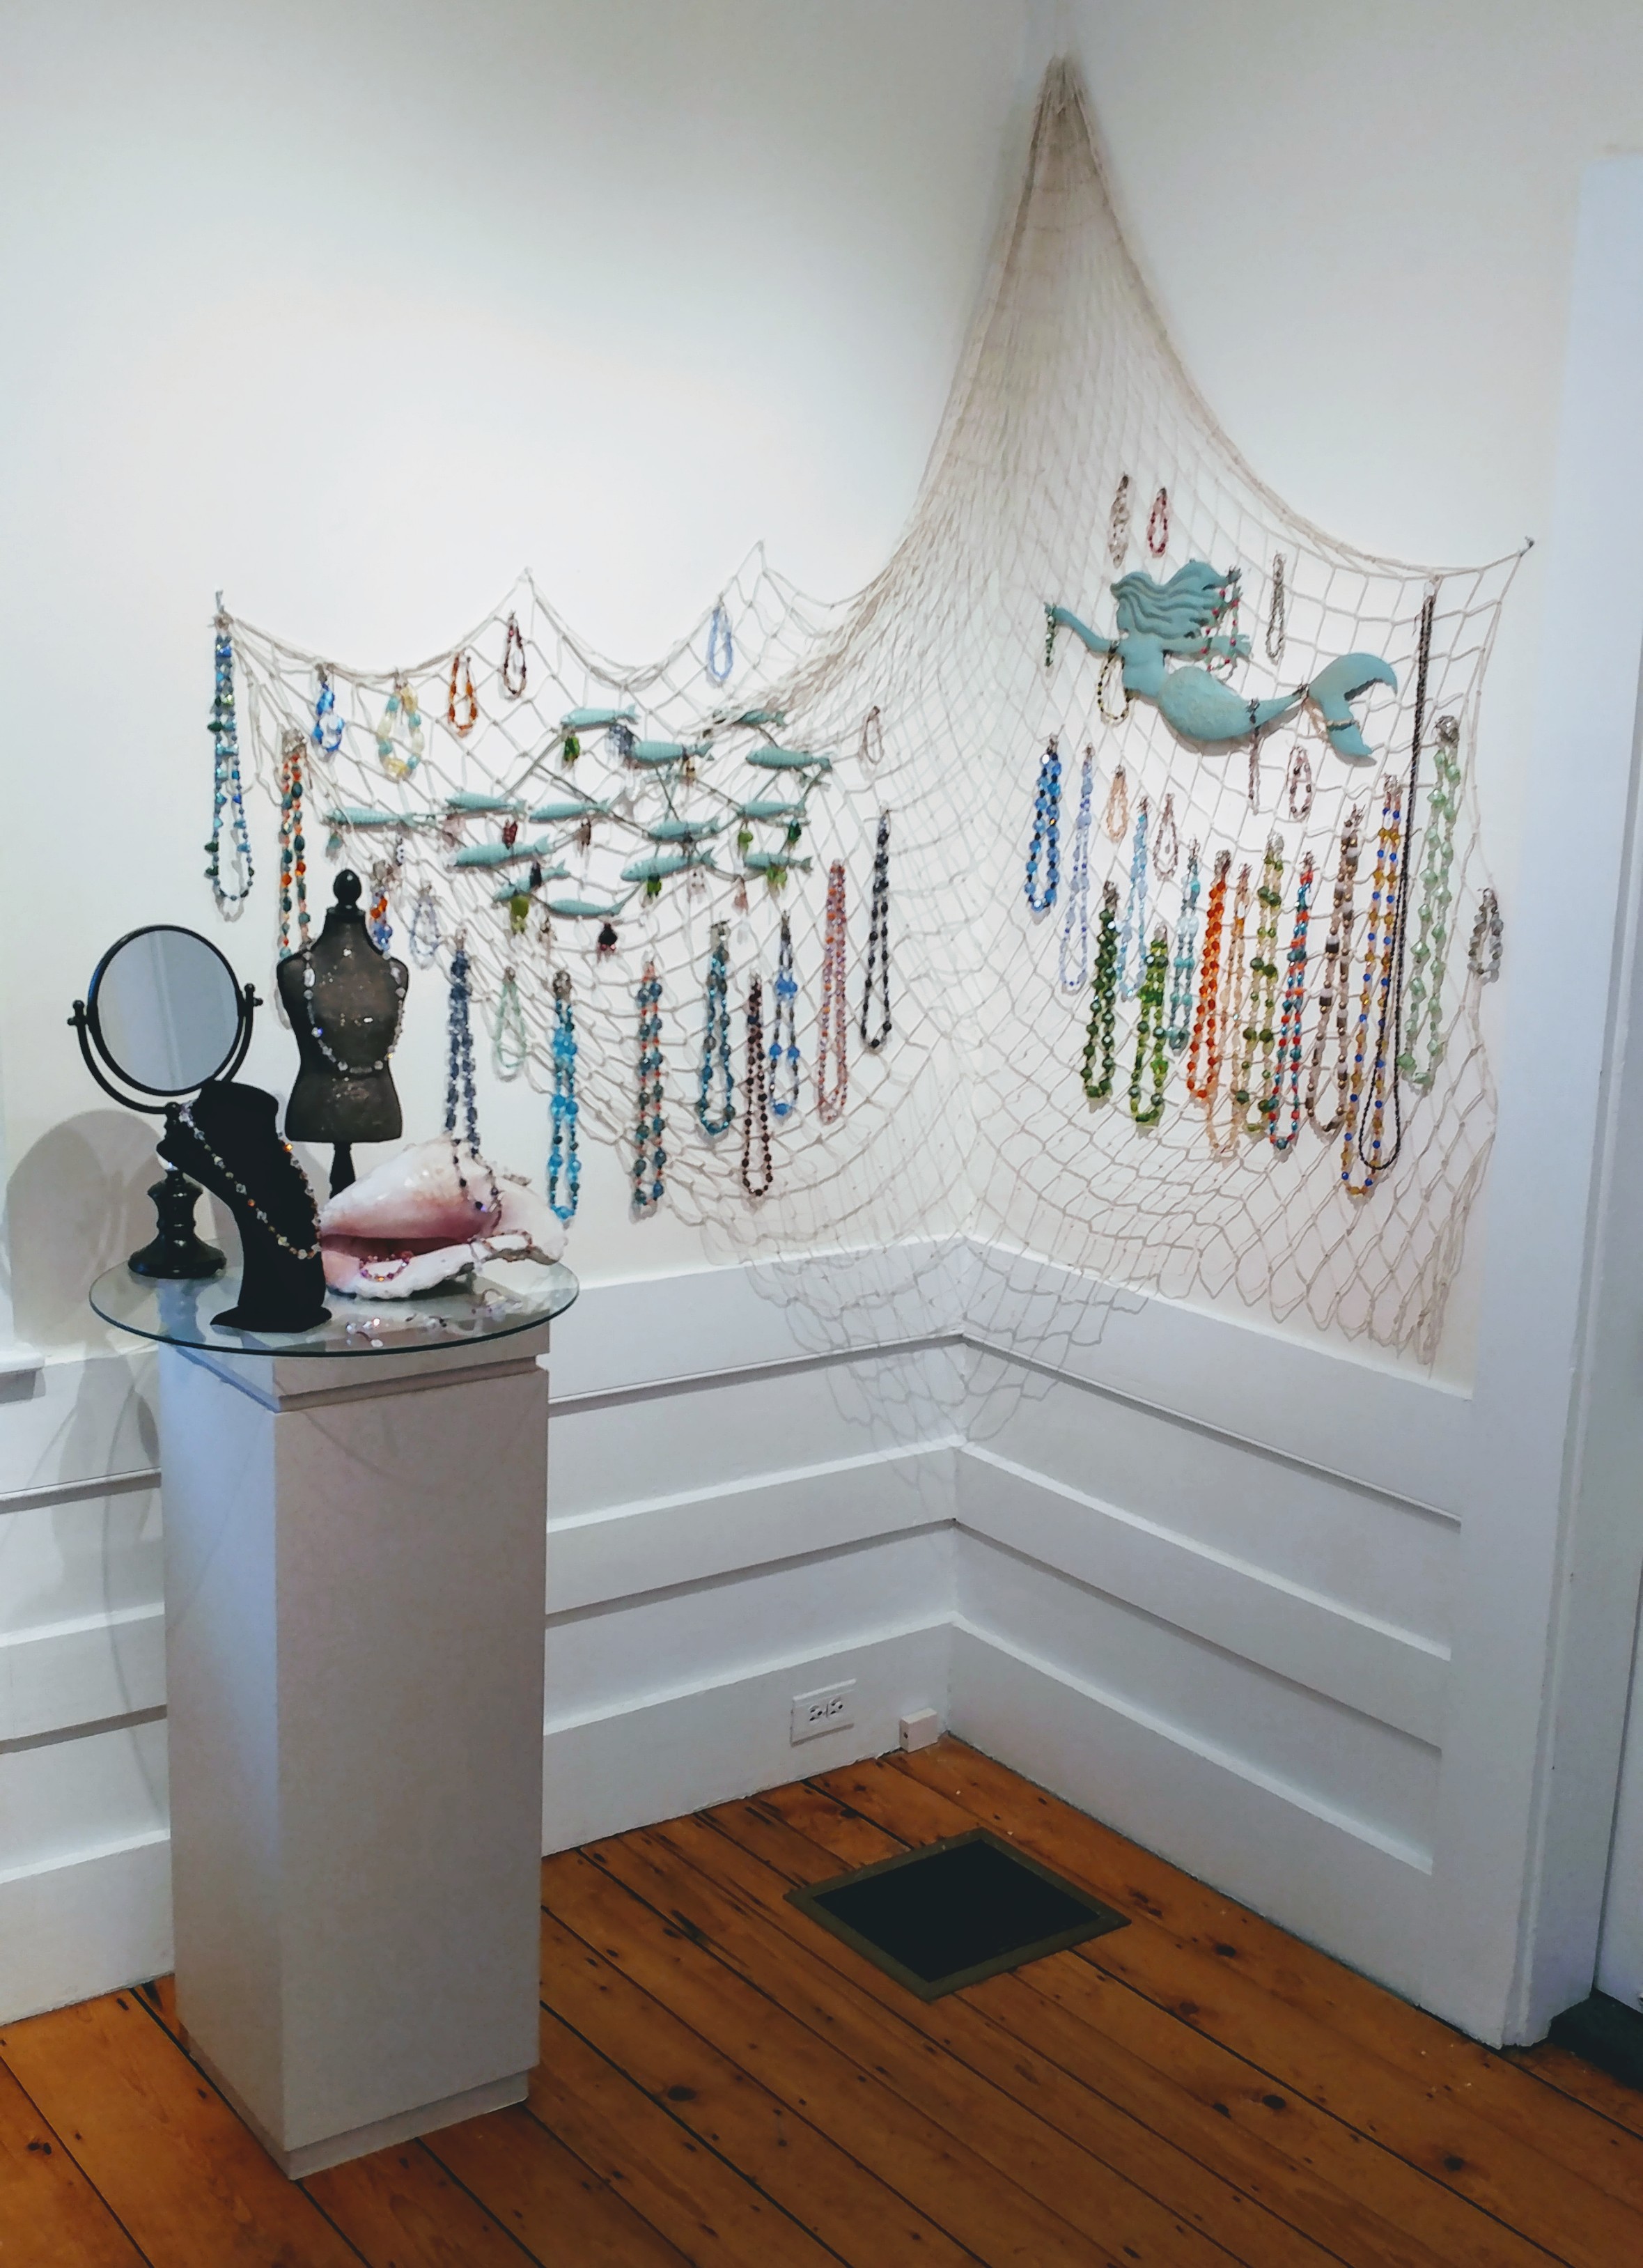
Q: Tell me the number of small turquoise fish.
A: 14